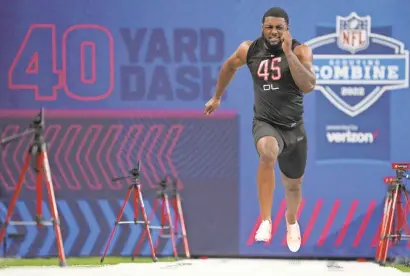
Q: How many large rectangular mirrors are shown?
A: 0